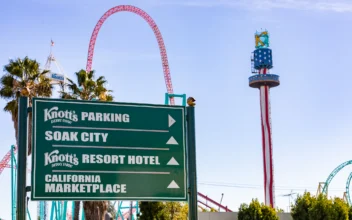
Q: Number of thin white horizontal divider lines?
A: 3